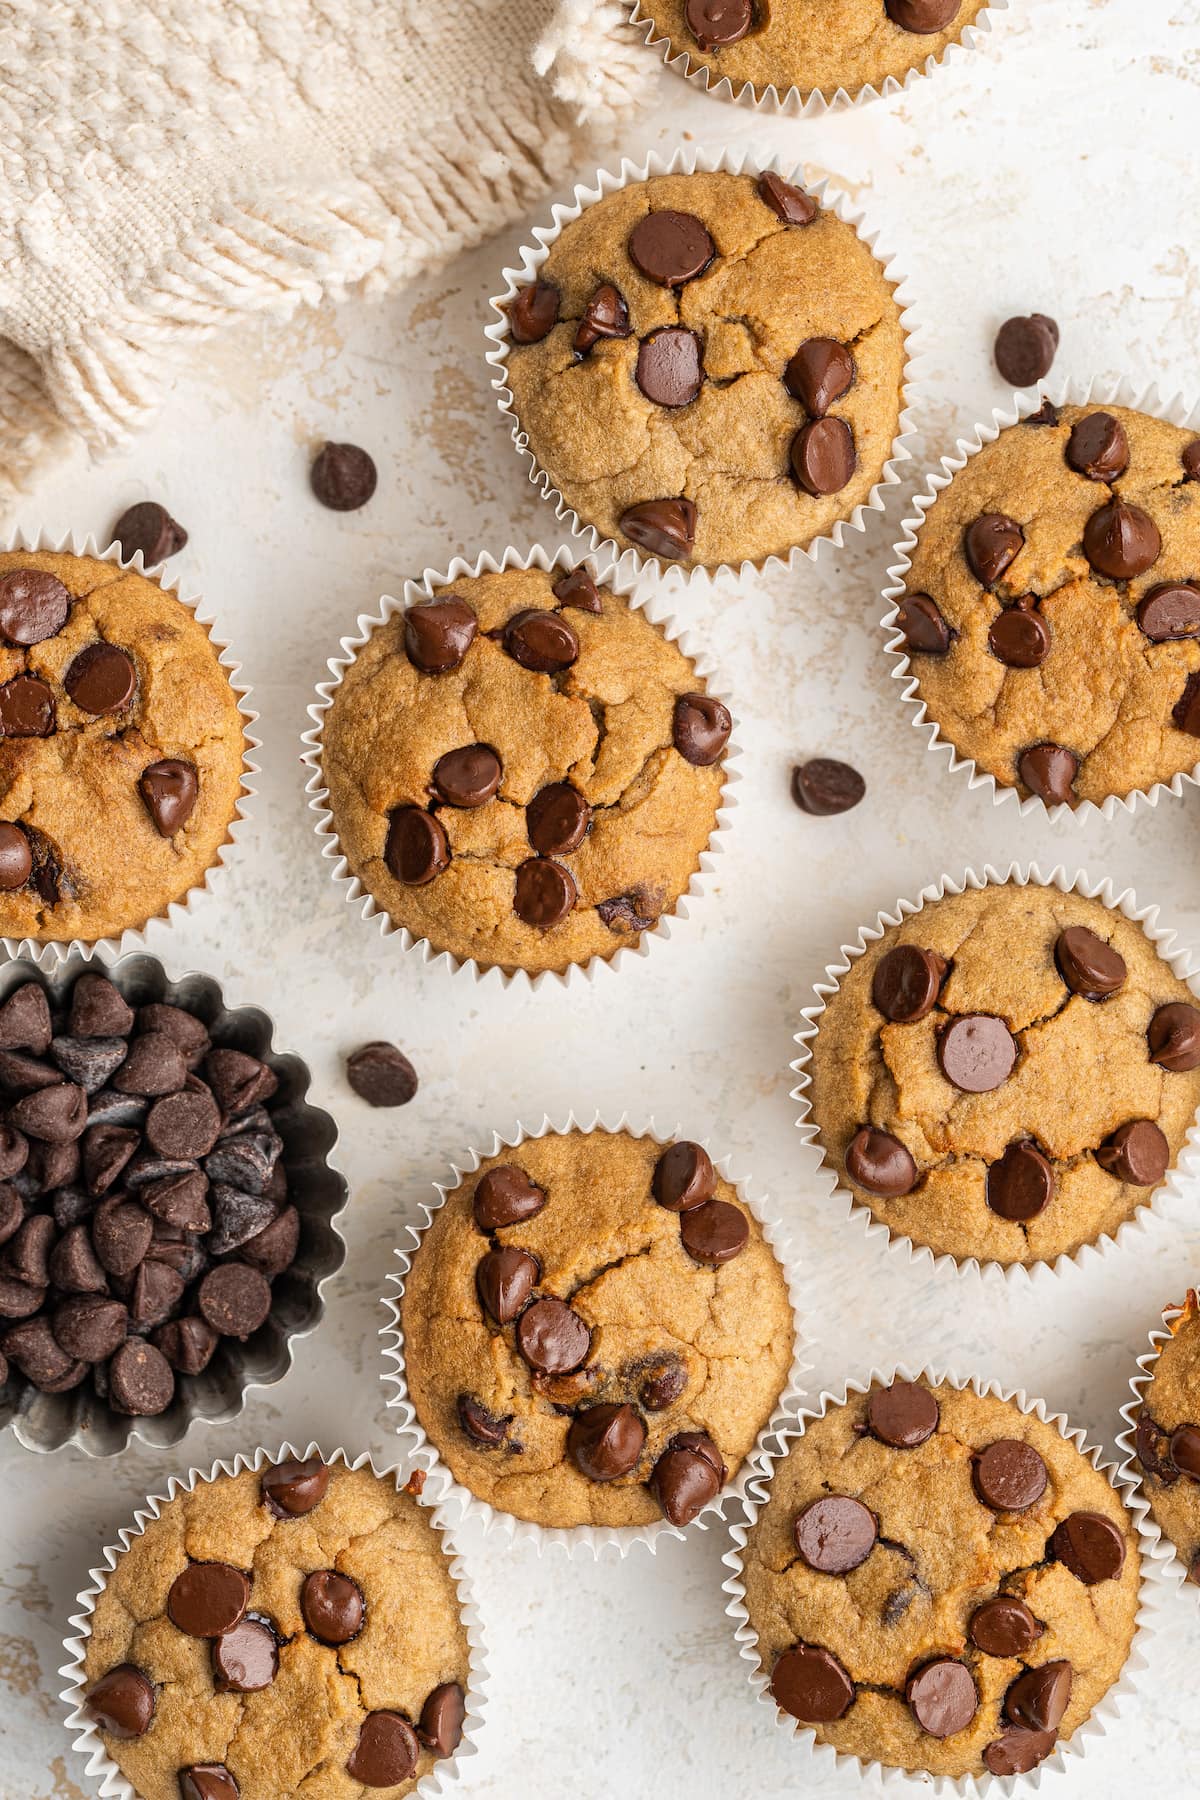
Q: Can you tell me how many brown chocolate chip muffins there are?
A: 10